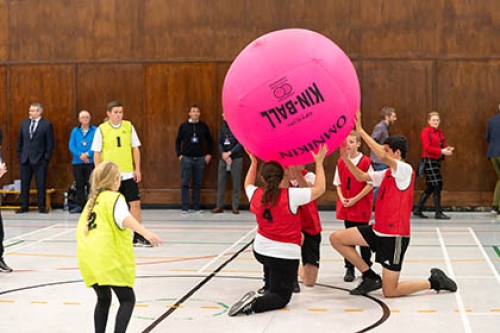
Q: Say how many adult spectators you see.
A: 7